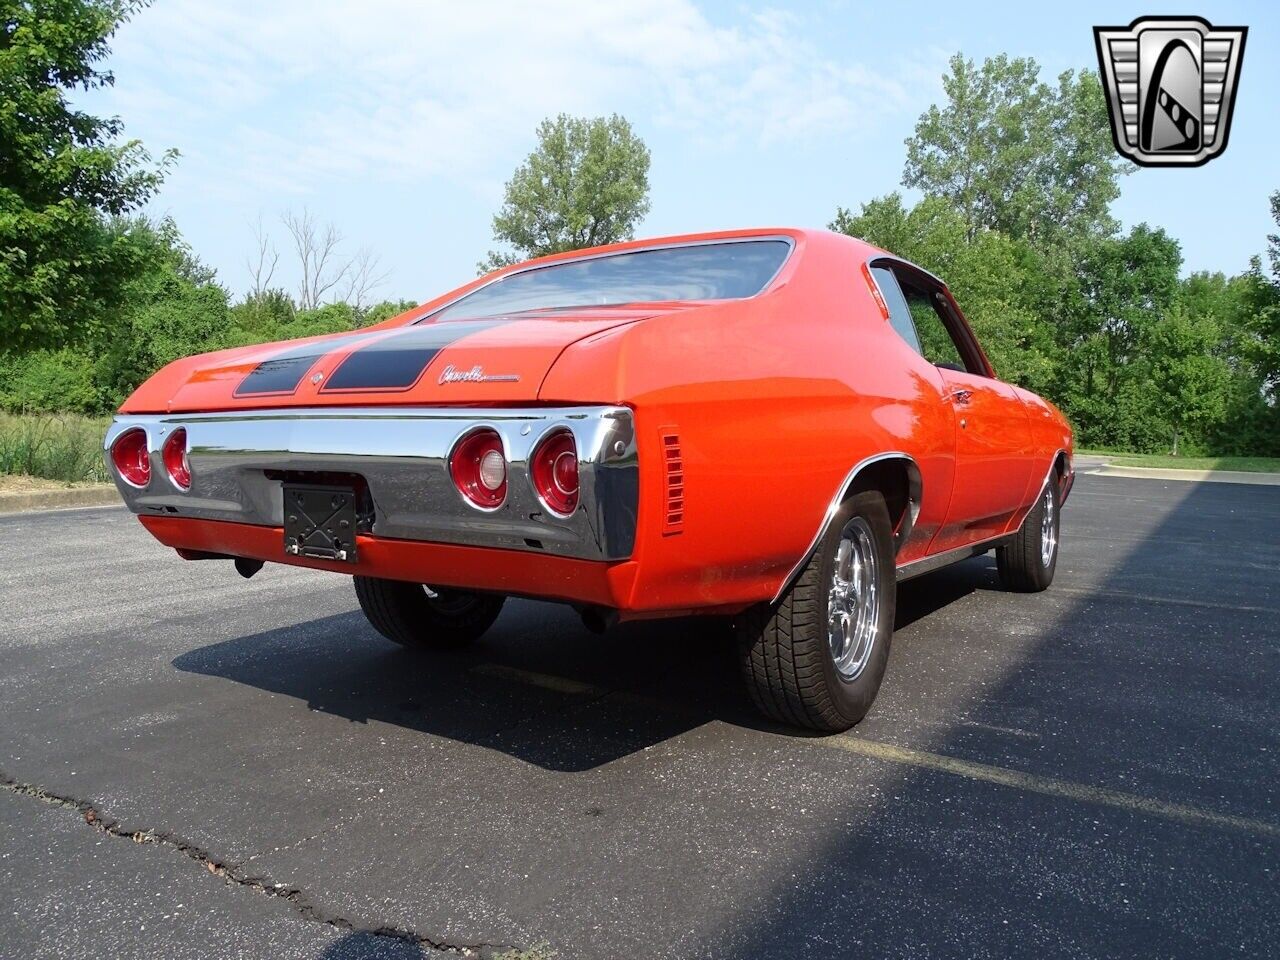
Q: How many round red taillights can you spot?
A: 4